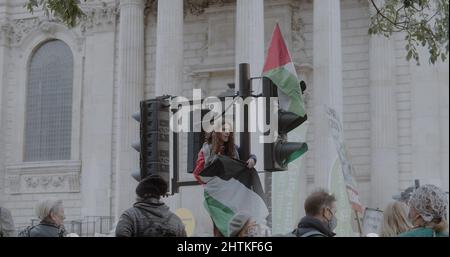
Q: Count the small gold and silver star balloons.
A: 0